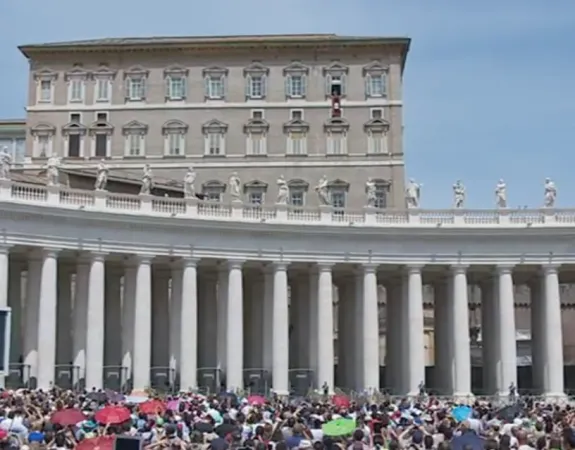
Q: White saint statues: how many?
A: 13